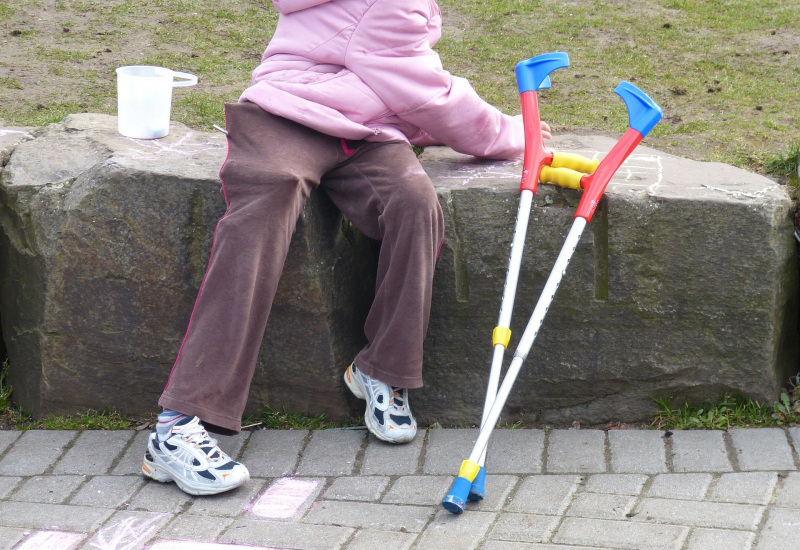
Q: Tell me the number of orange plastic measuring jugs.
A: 0